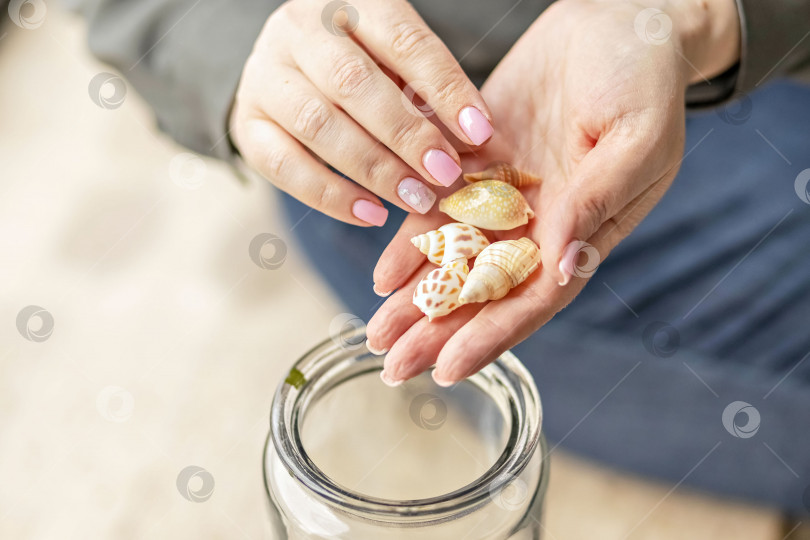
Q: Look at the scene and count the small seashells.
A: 5